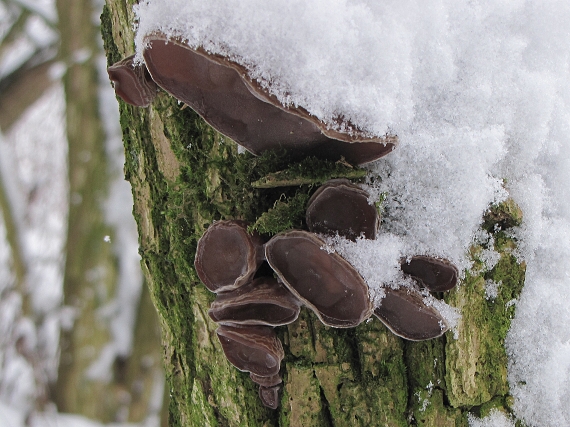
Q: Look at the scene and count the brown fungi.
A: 11